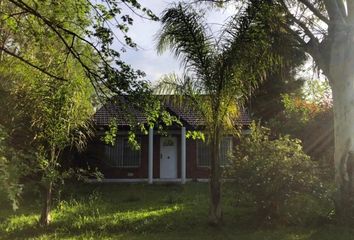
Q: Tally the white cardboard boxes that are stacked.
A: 0